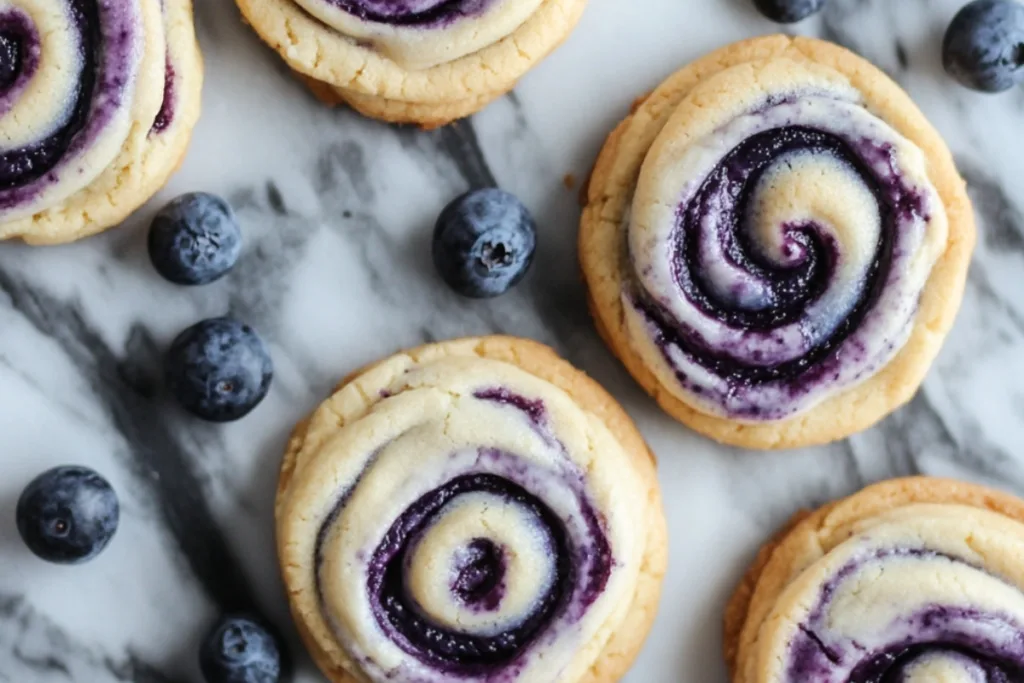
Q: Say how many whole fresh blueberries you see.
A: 7